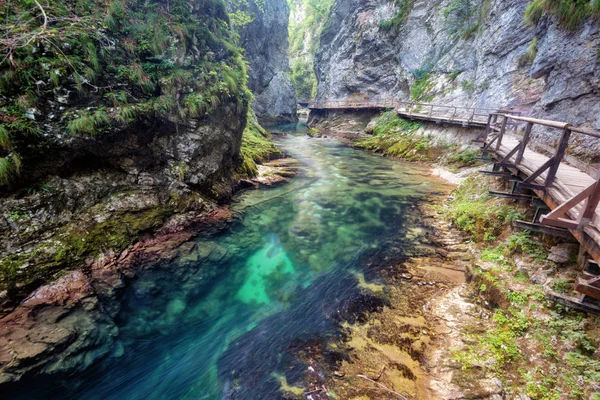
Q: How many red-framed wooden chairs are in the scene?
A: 0